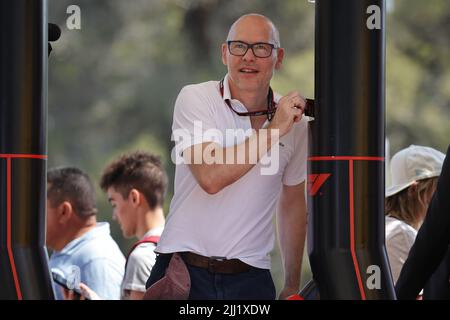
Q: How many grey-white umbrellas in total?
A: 0